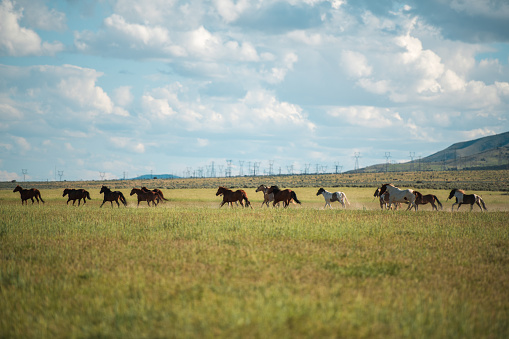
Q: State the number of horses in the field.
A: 13